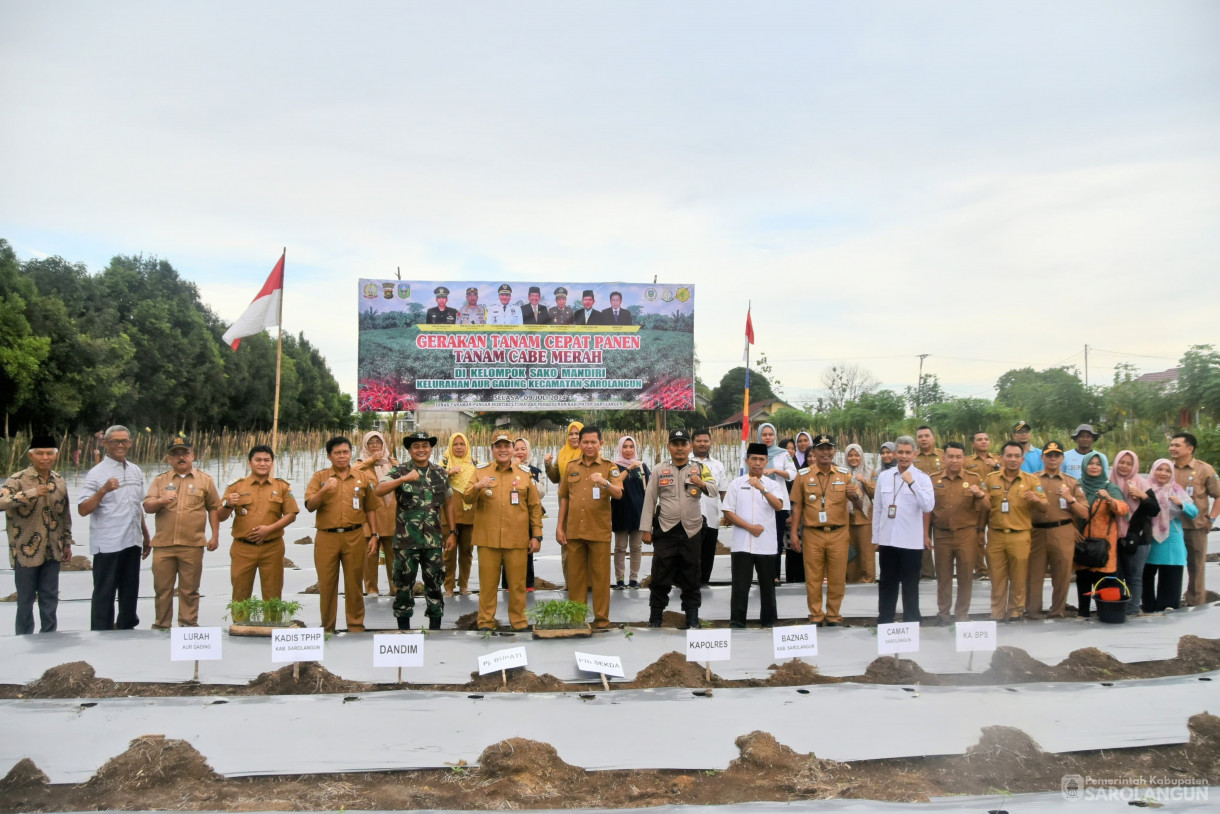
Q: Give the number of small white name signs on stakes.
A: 9